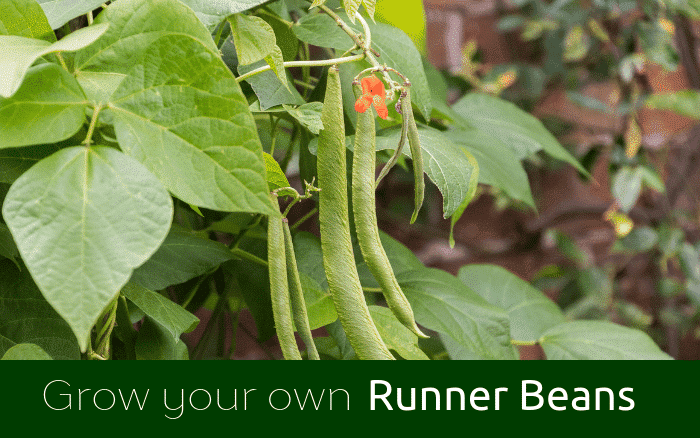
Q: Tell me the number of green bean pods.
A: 6